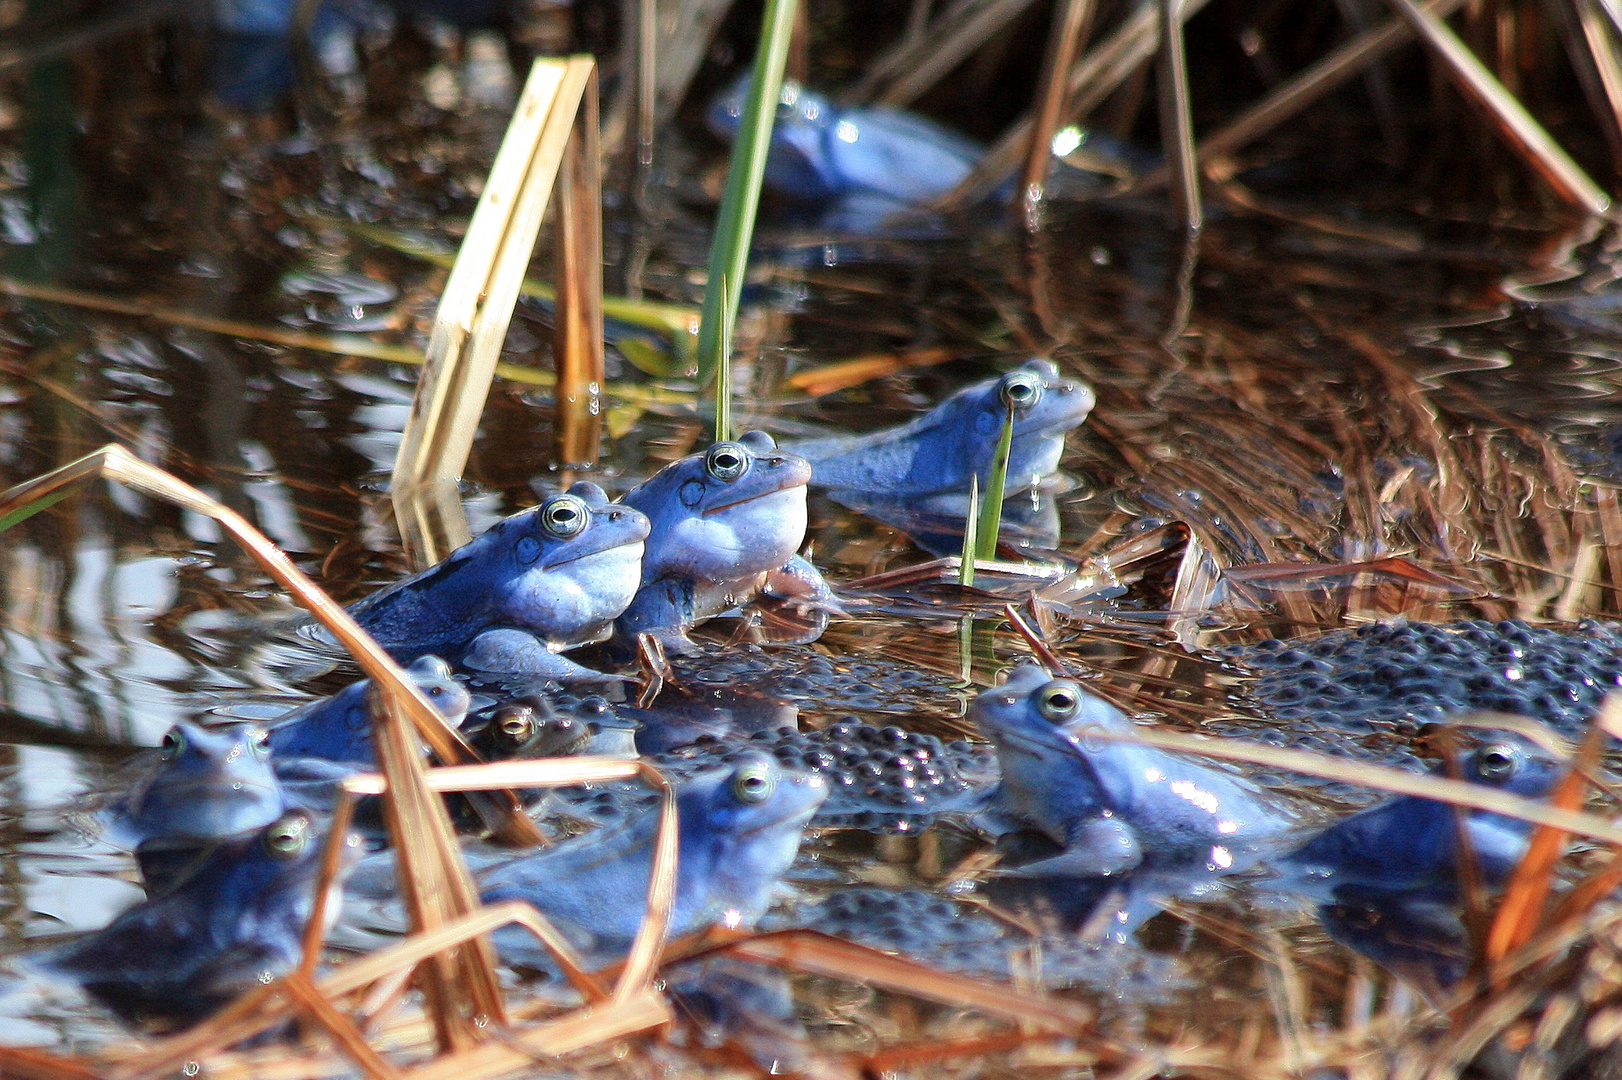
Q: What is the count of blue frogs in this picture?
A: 10